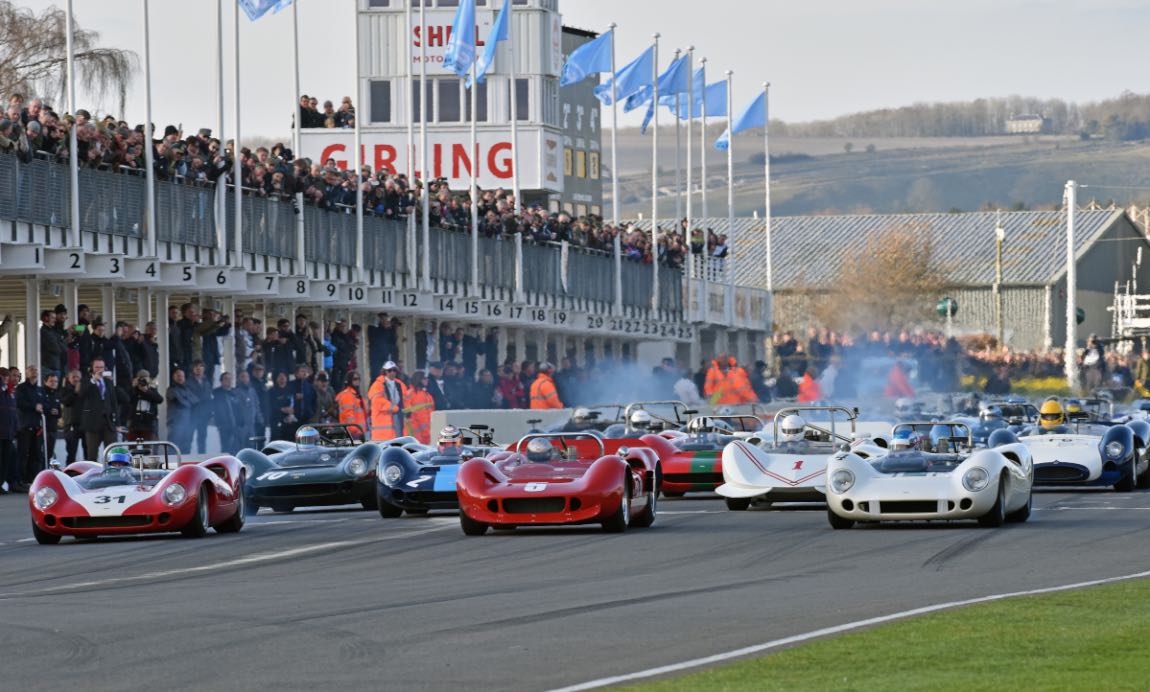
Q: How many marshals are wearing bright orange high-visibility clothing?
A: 8